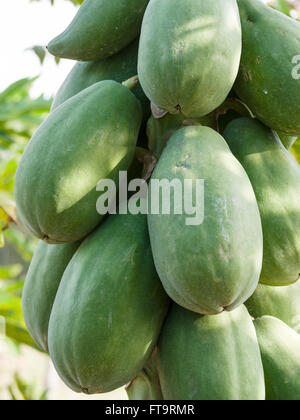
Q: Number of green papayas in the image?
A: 12